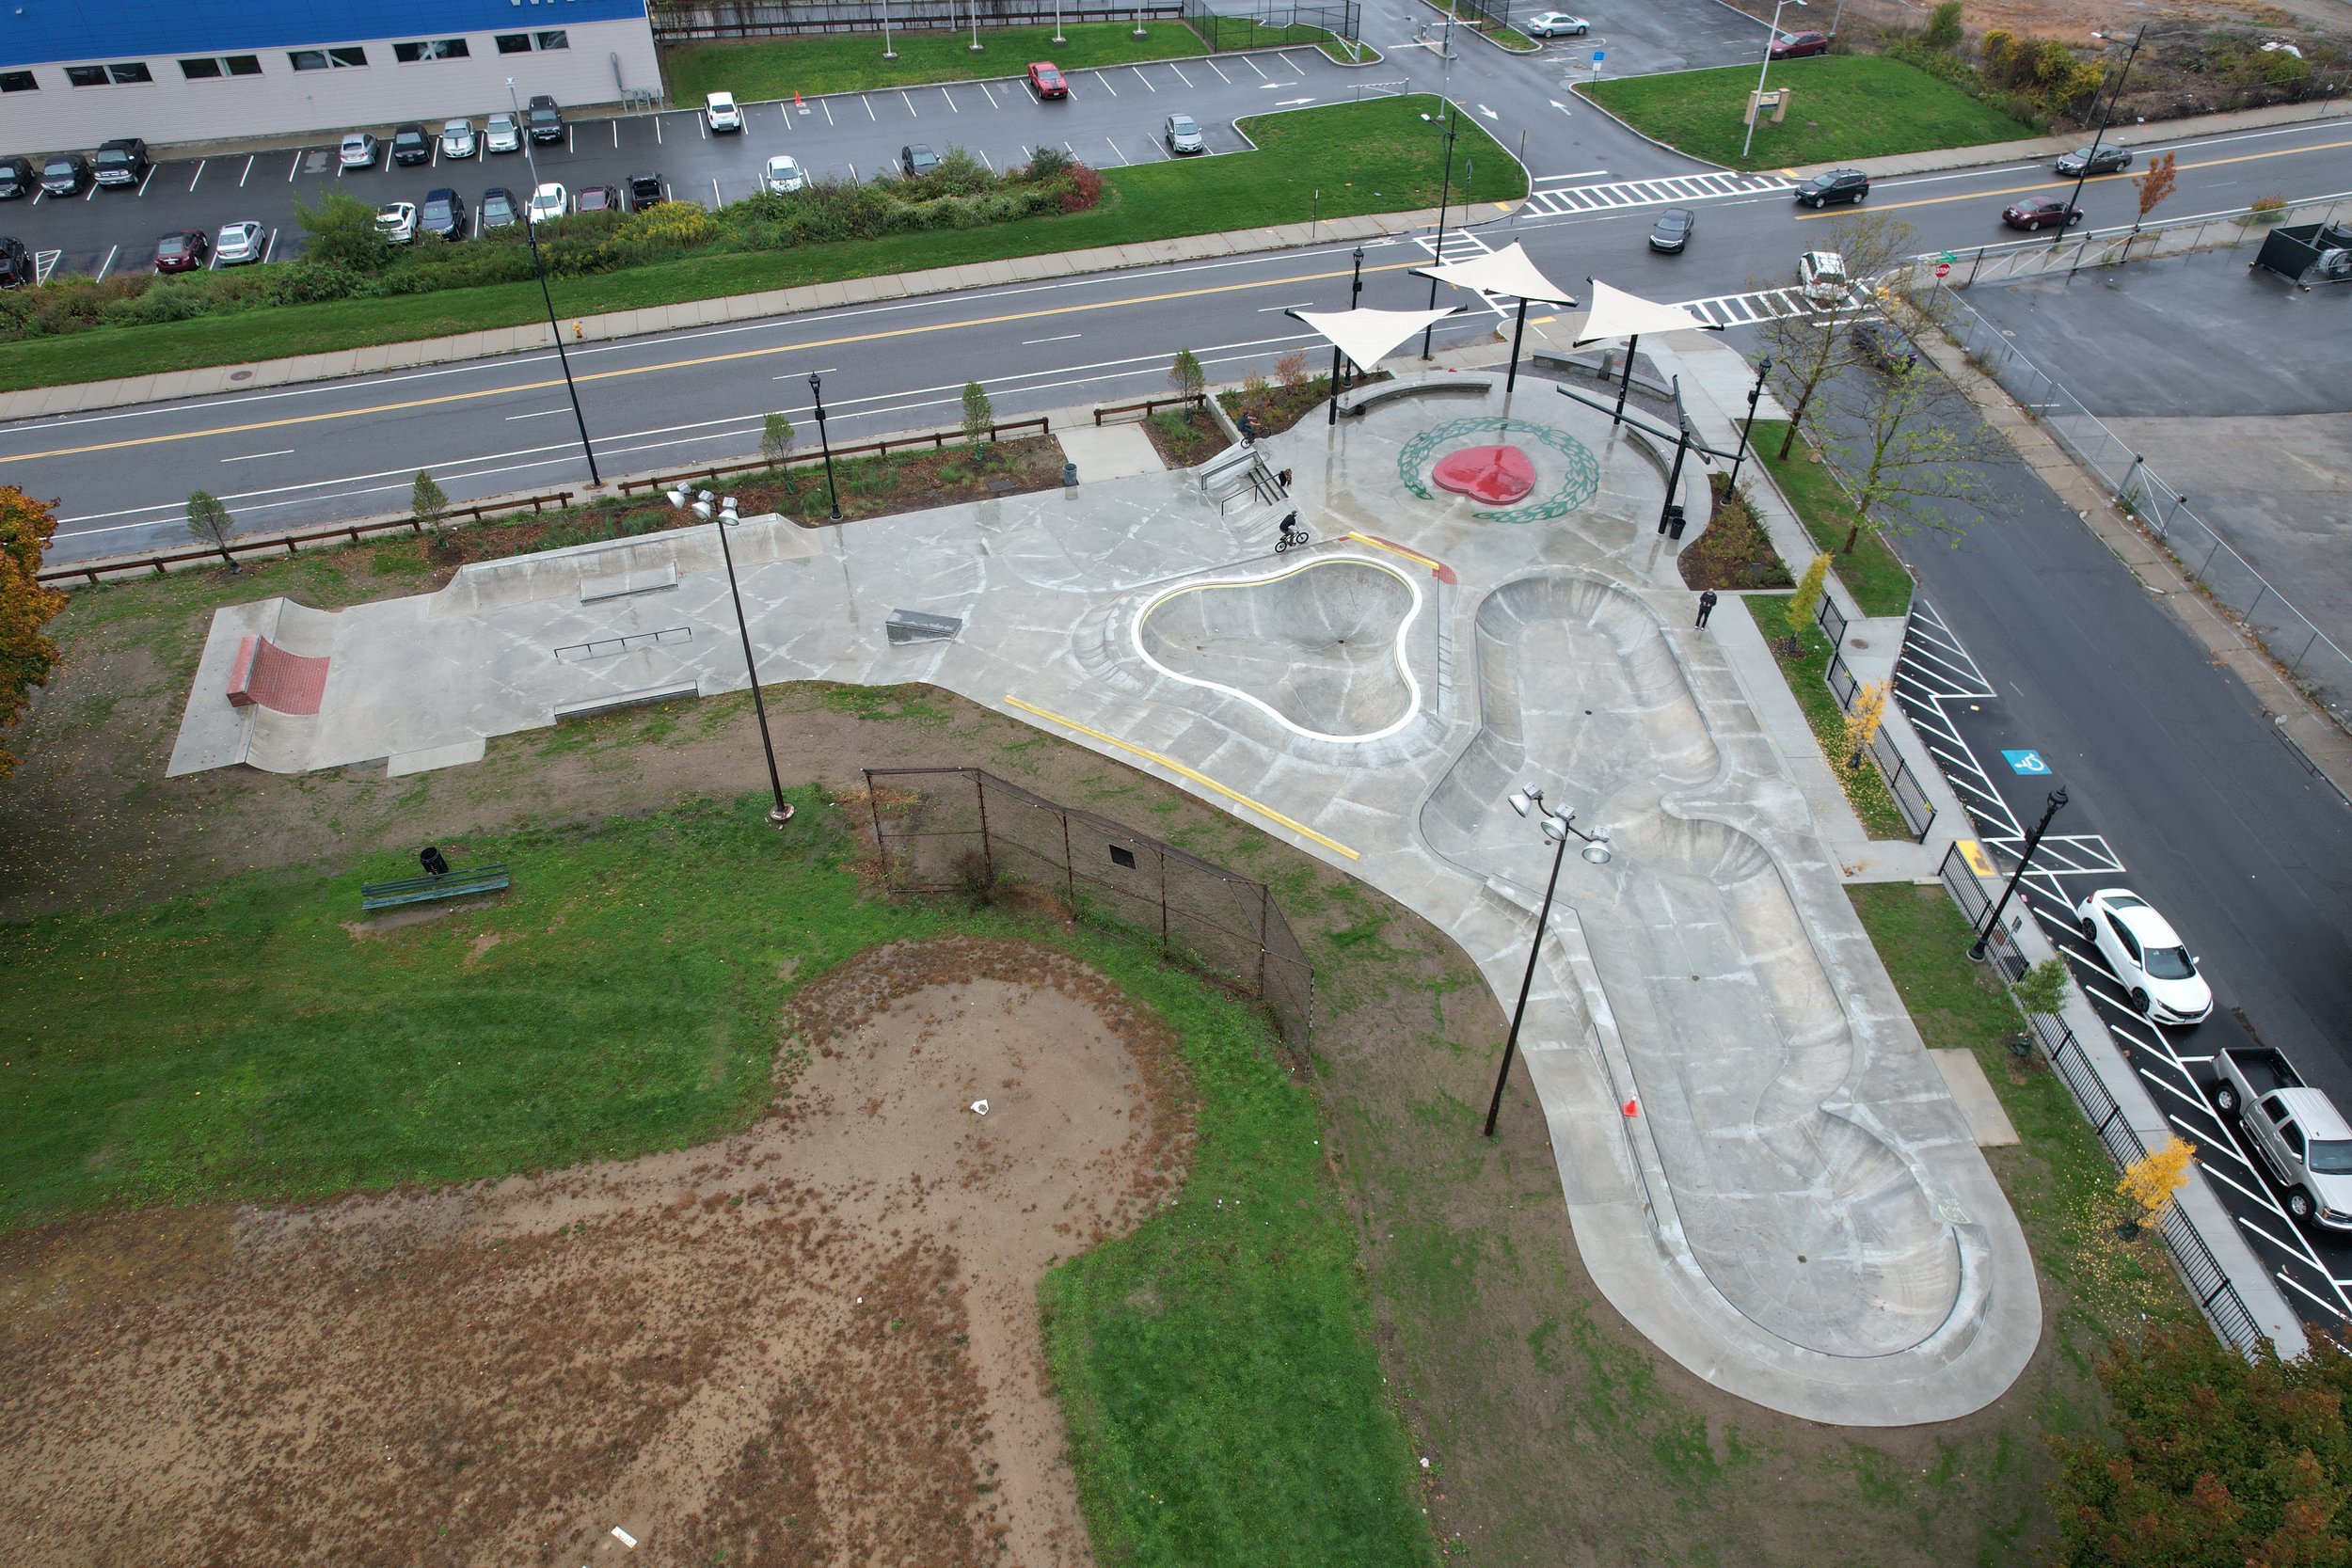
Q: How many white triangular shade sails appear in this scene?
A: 3